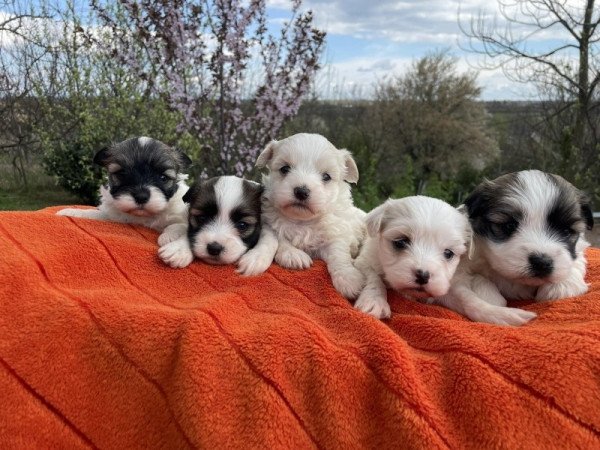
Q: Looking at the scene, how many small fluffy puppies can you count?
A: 5